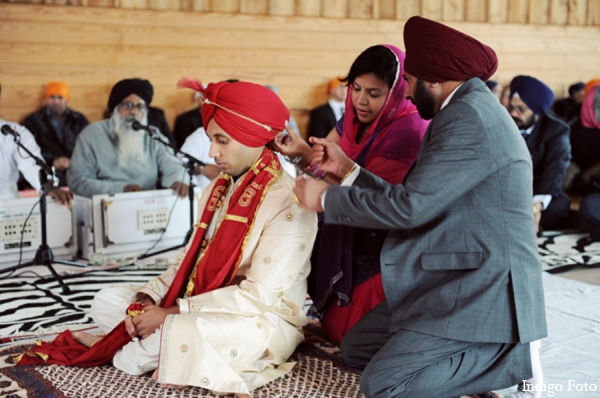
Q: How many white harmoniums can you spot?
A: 2